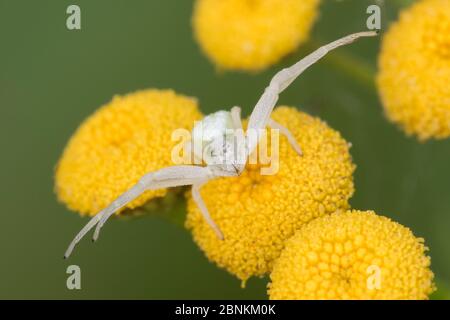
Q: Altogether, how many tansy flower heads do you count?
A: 5